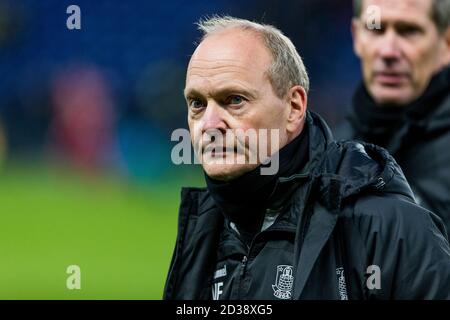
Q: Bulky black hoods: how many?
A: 1